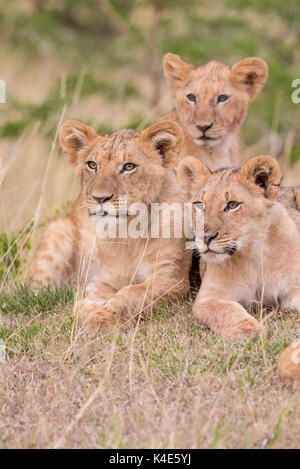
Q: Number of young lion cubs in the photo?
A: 3